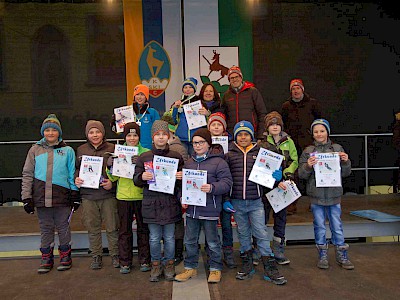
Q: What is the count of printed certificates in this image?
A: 10